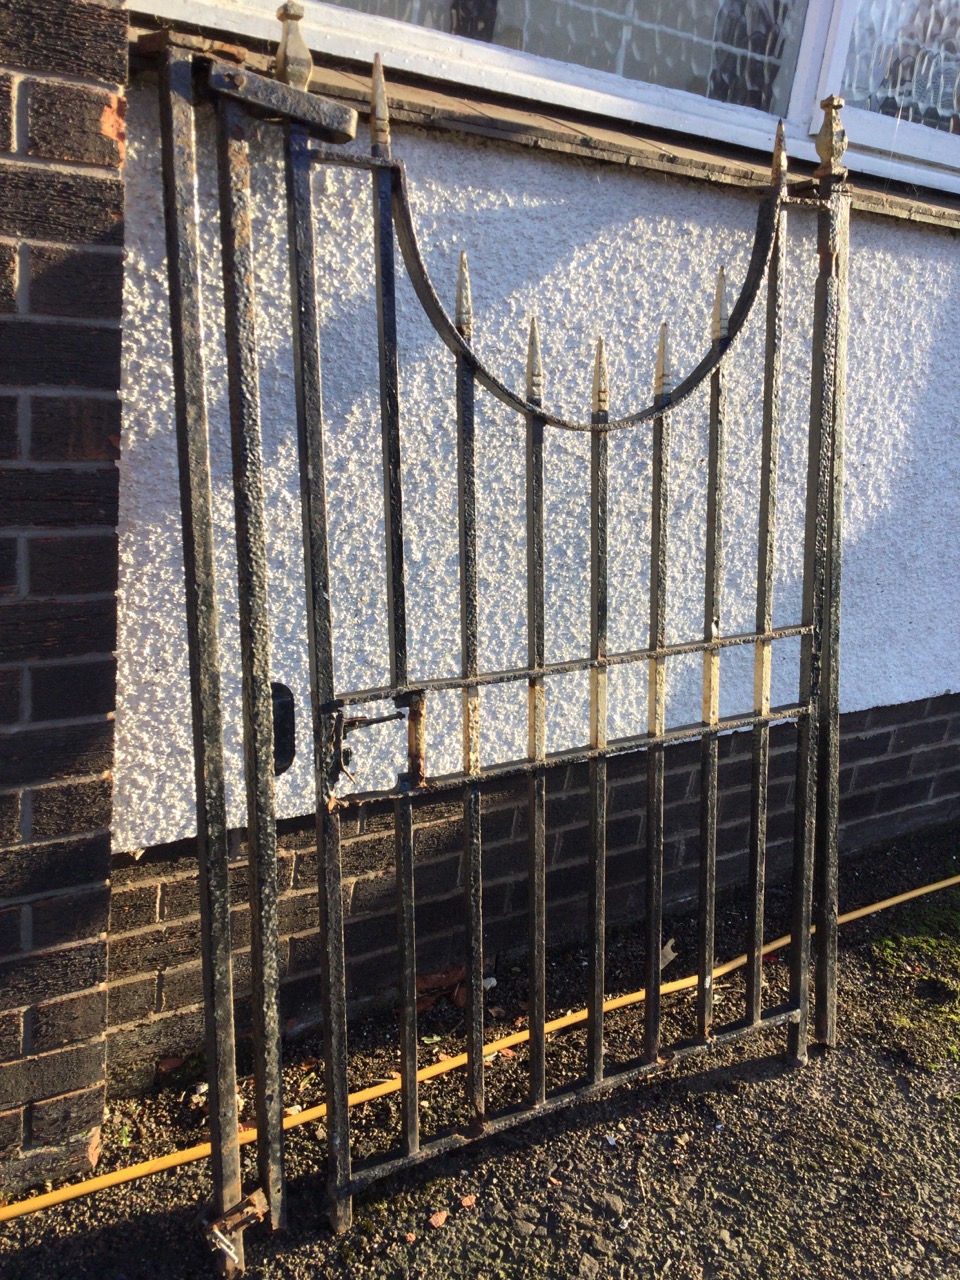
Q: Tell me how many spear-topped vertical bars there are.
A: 7